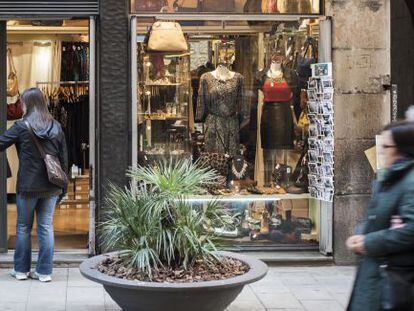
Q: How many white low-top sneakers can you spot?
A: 2